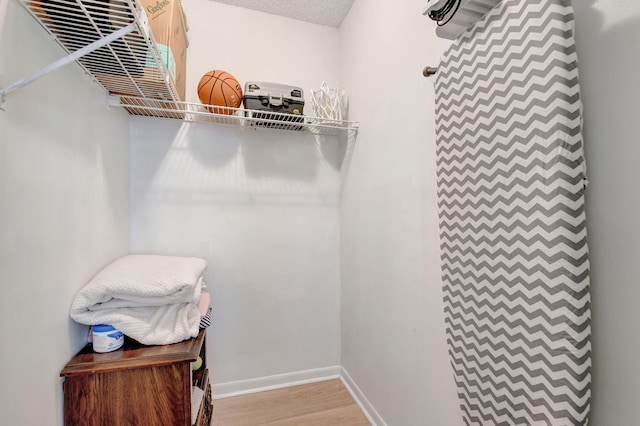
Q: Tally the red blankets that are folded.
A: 0